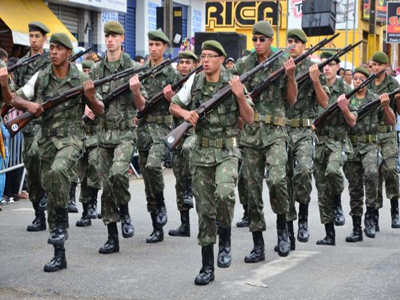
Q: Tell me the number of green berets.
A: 12